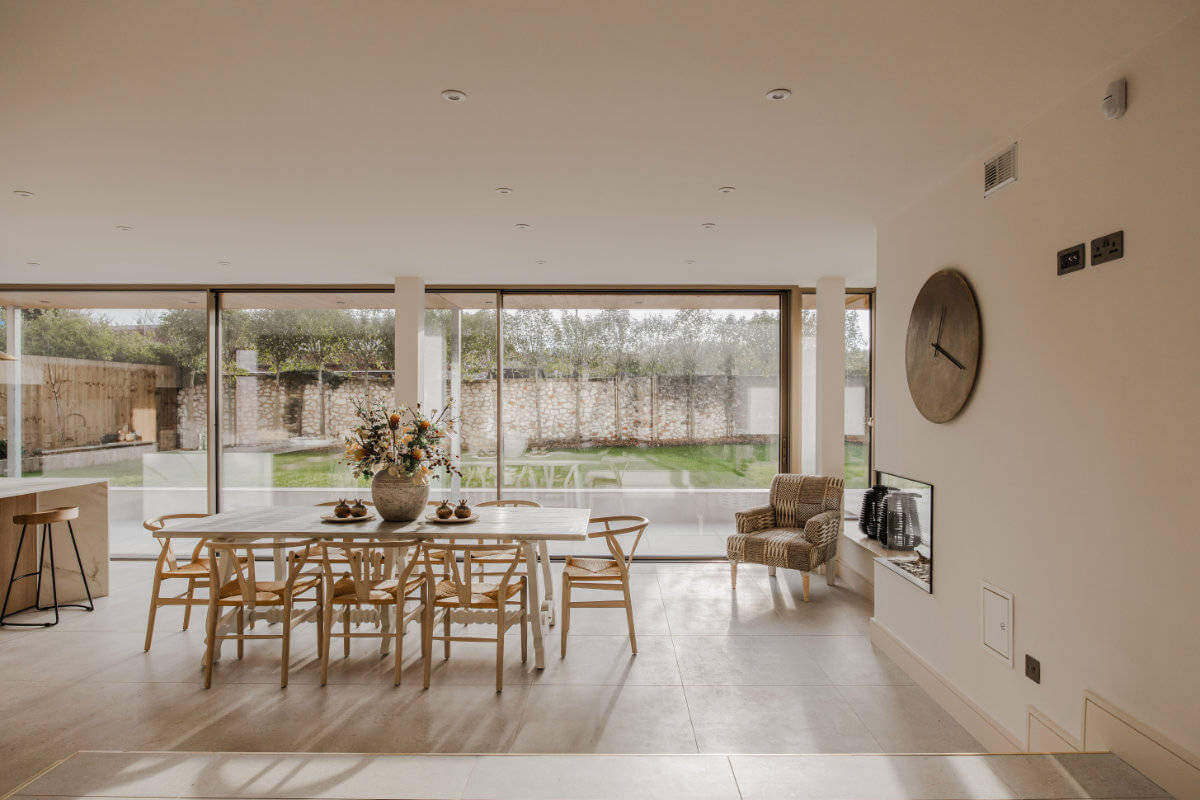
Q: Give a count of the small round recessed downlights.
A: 12